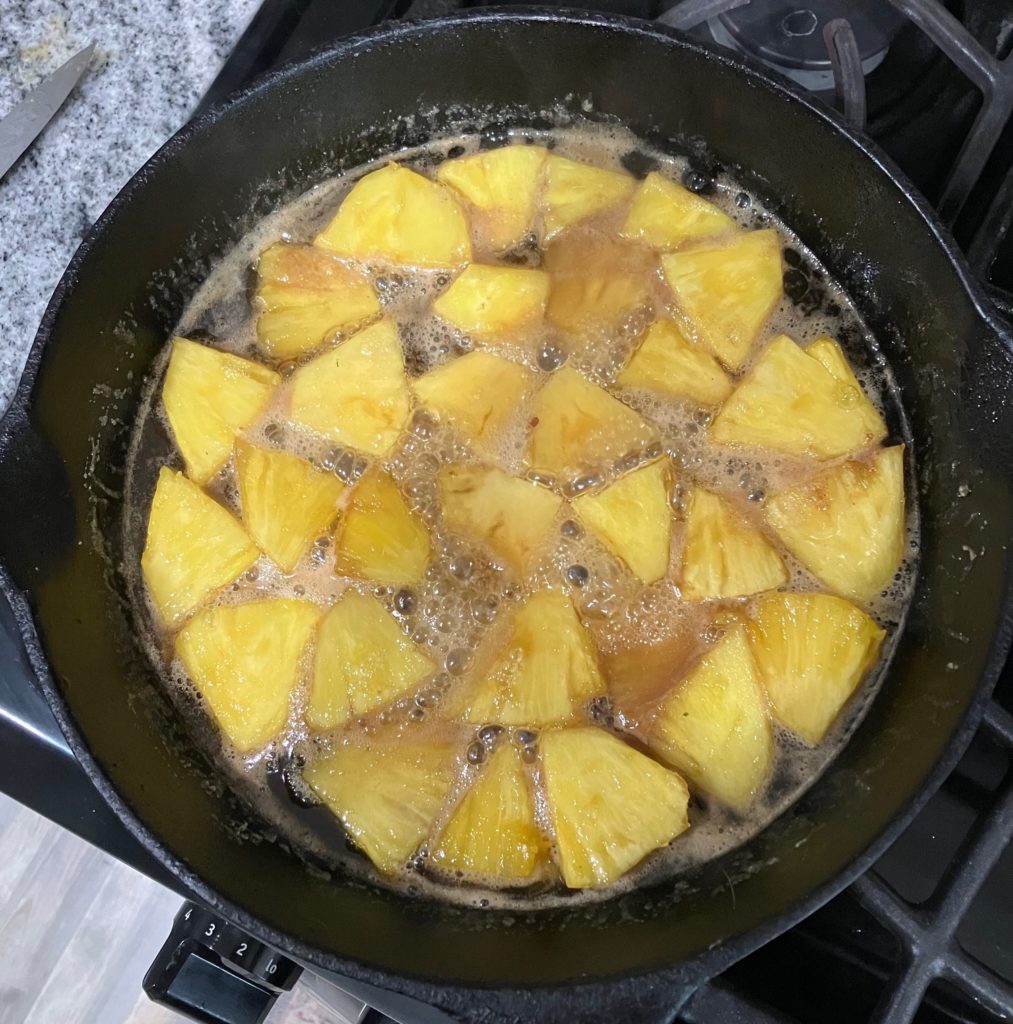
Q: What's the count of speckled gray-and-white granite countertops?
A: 1